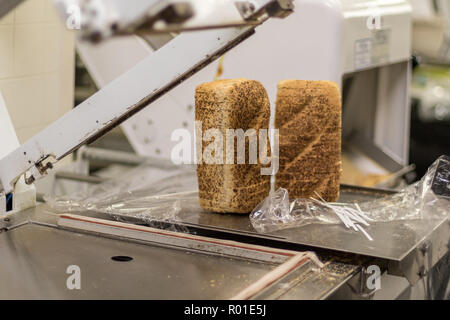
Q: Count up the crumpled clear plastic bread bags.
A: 2